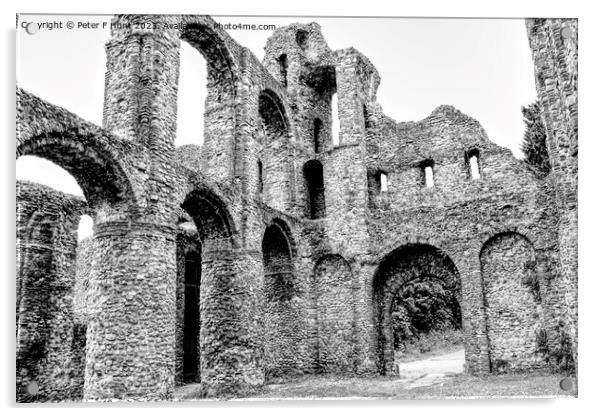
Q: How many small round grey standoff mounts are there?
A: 4